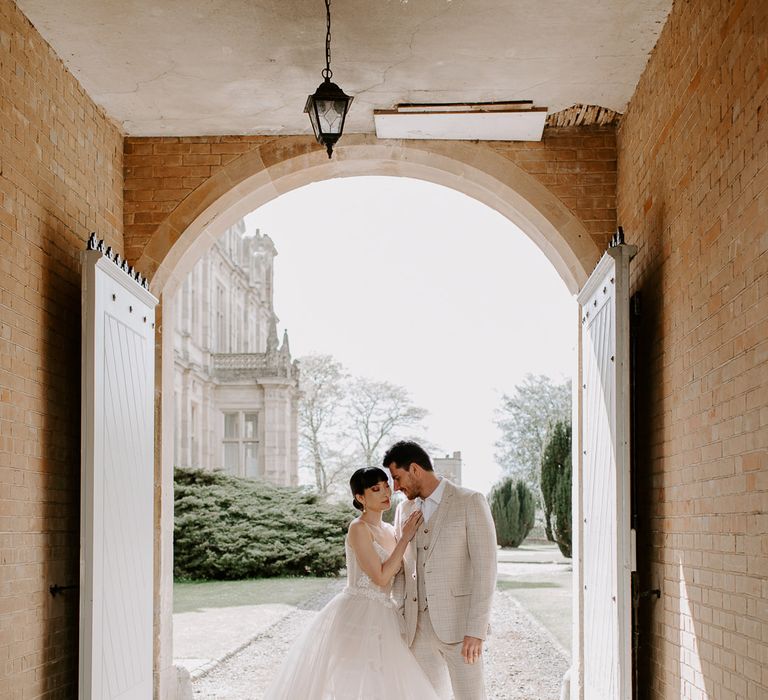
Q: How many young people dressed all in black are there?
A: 0